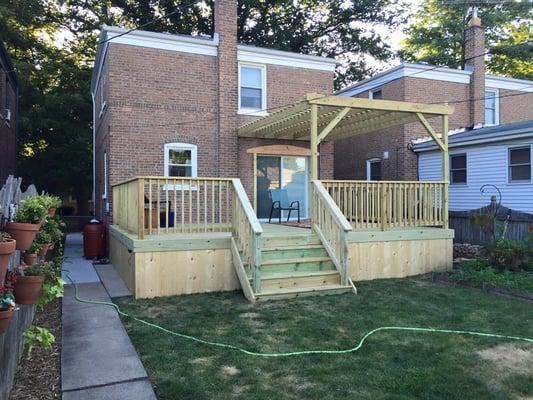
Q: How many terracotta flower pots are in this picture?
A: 7